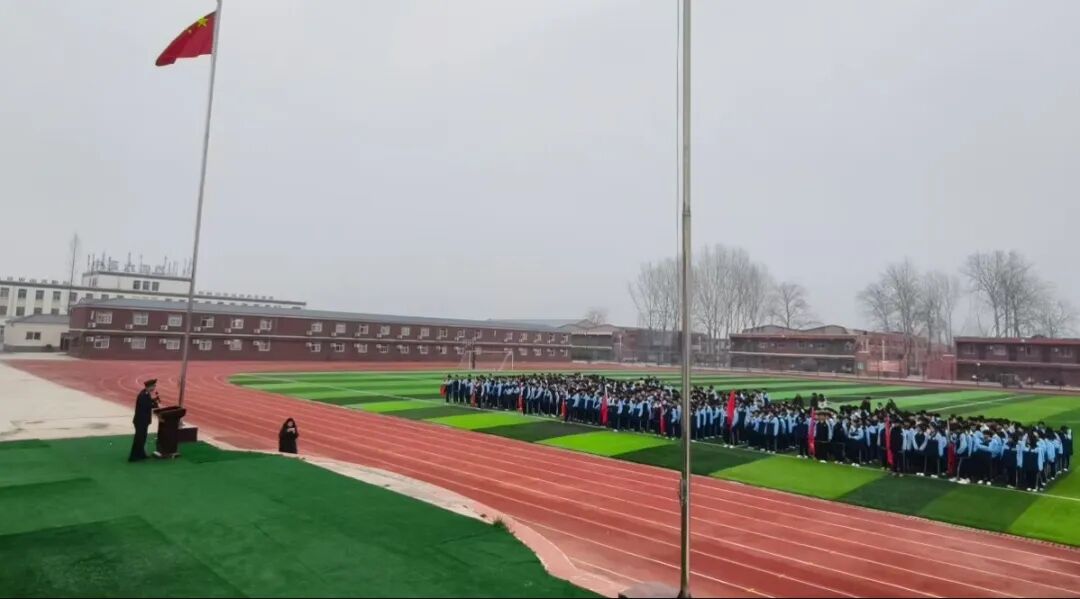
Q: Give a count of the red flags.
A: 11